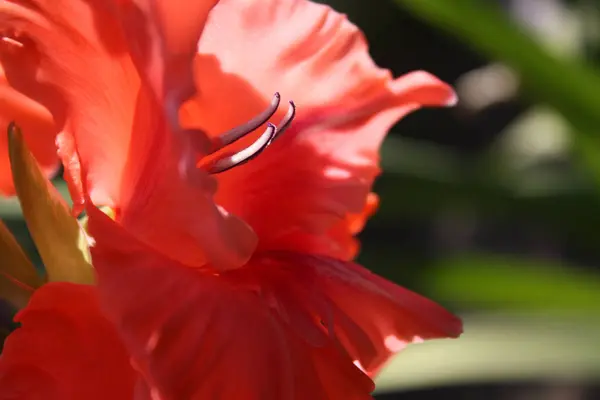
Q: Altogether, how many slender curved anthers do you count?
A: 3